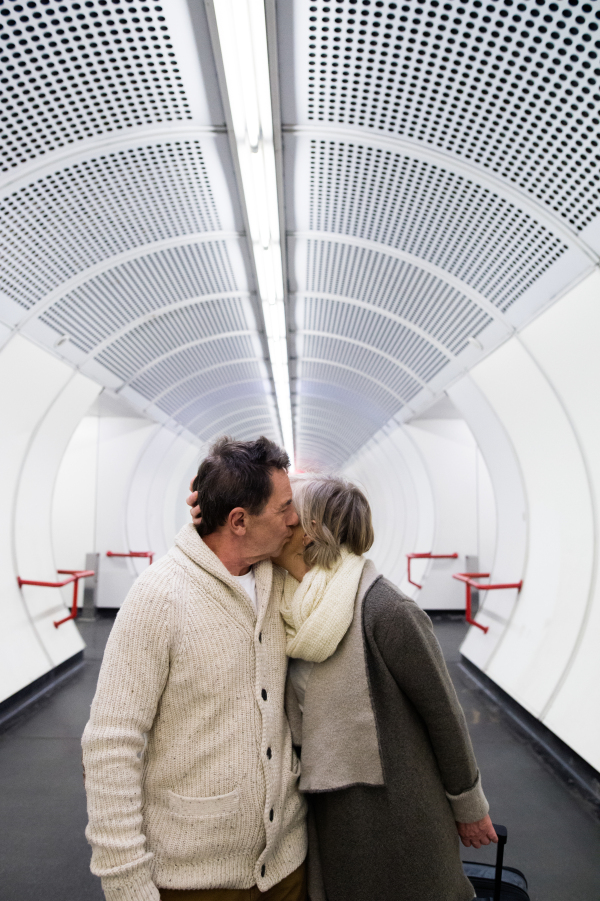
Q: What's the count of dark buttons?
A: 5